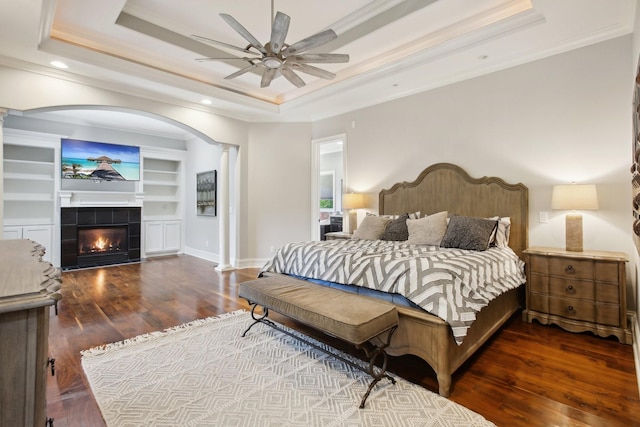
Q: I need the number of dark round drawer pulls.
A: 3